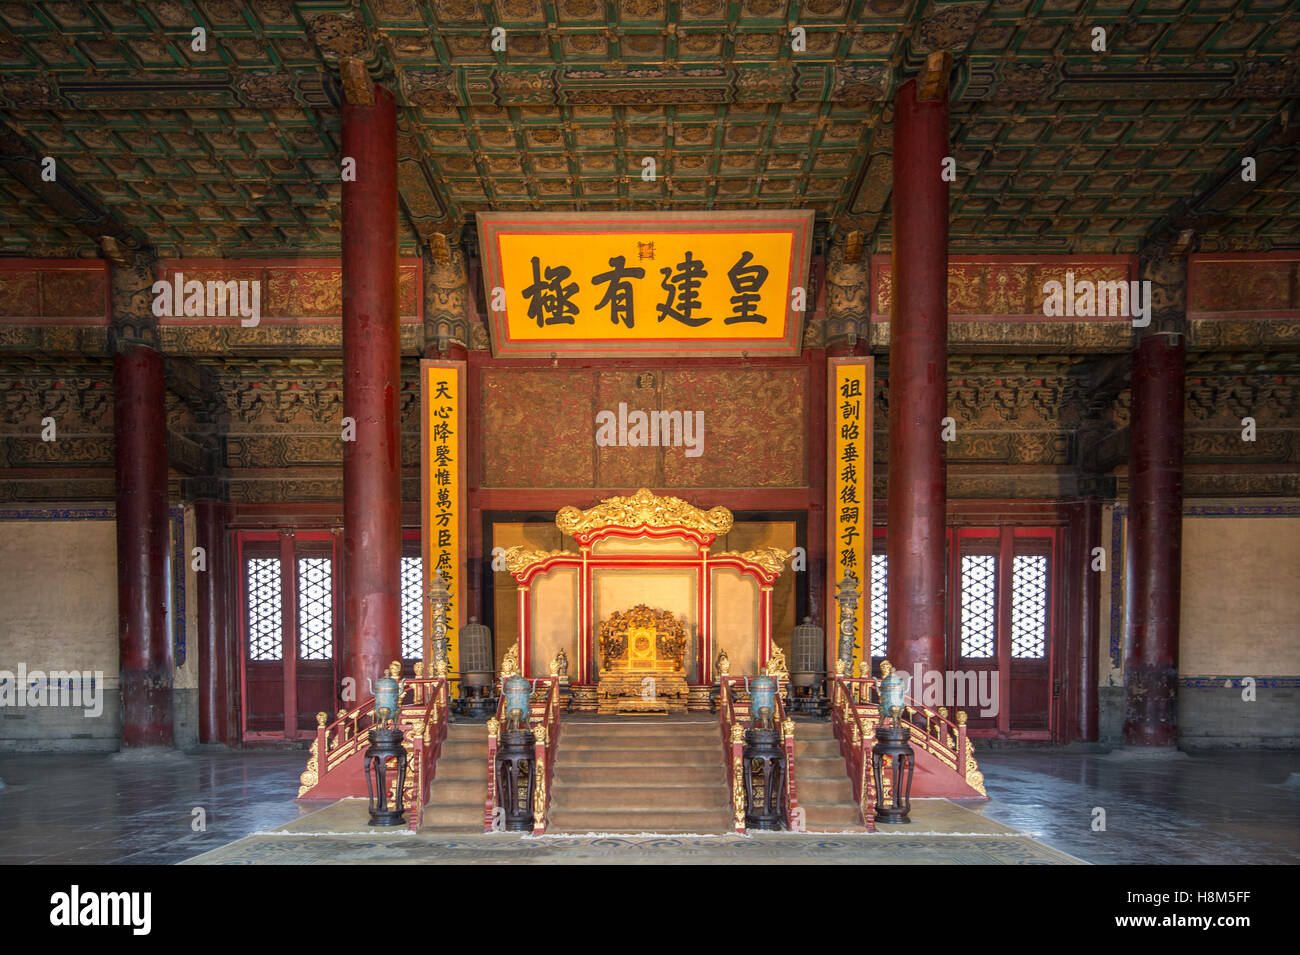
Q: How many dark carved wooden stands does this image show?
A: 4